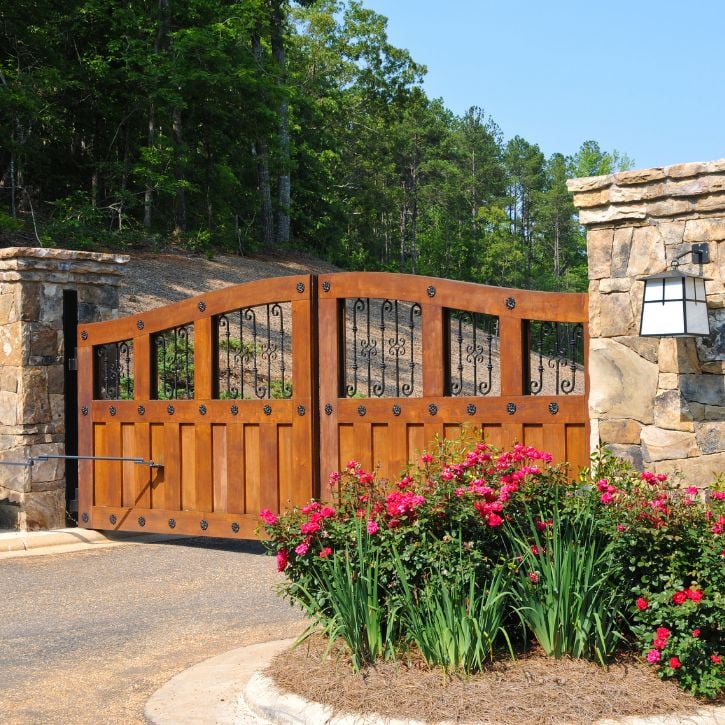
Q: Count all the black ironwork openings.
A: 6